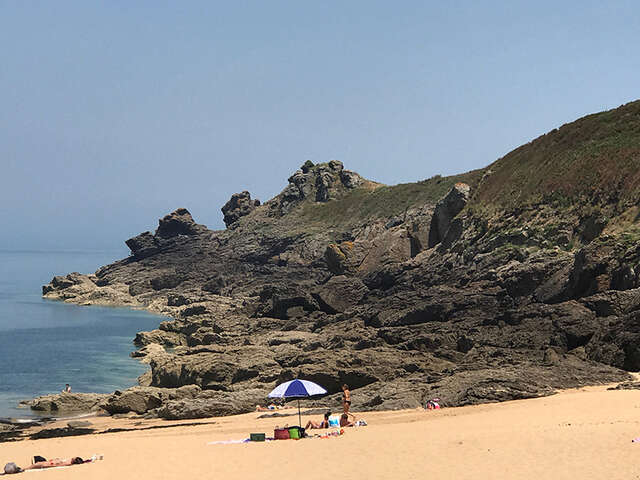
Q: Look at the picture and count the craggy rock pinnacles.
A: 3